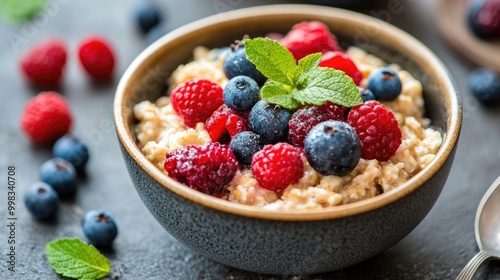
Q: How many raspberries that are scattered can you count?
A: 3